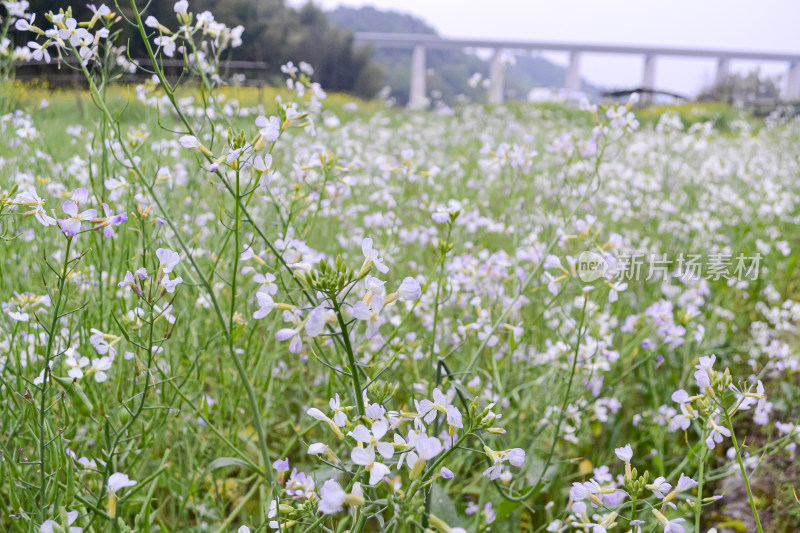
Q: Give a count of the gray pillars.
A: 6